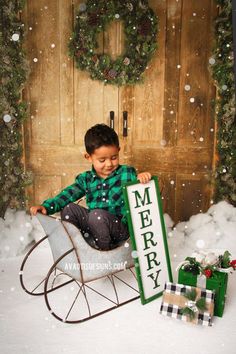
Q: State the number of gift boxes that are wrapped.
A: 2